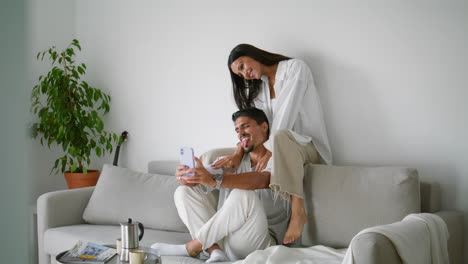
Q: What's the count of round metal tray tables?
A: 1